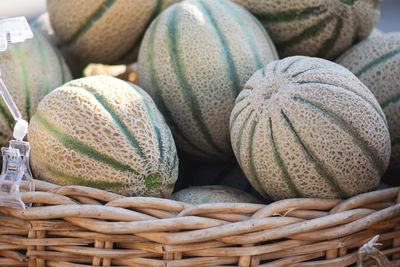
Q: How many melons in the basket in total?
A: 8